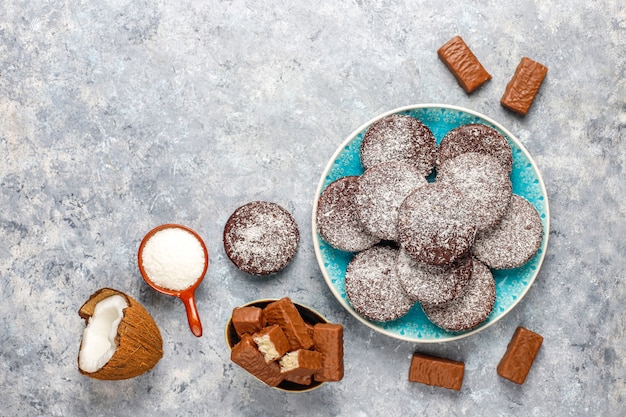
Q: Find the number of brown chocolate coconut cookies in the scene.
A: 11